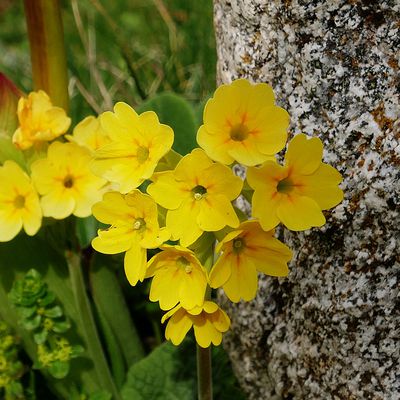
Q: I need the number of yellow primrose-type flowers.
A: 12